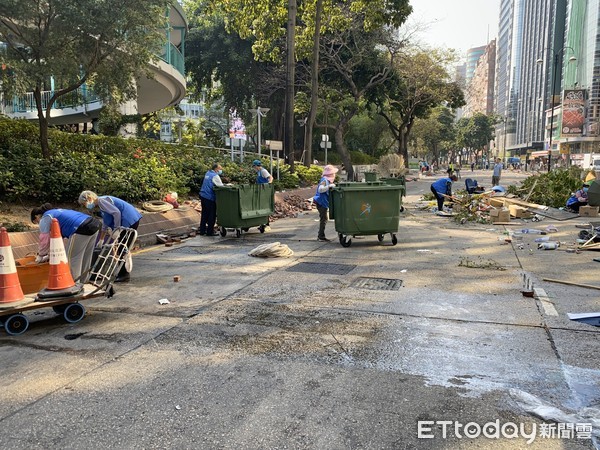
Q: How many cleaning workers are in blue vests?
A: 7